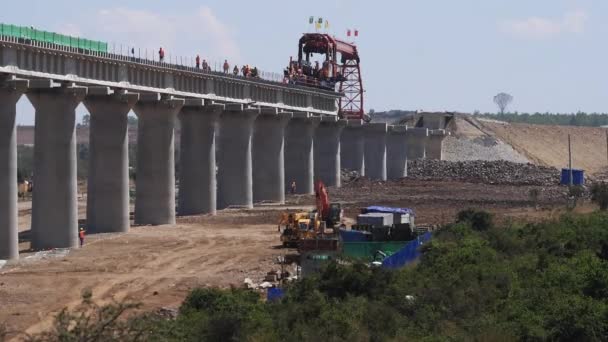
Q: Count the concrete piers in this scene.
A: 14